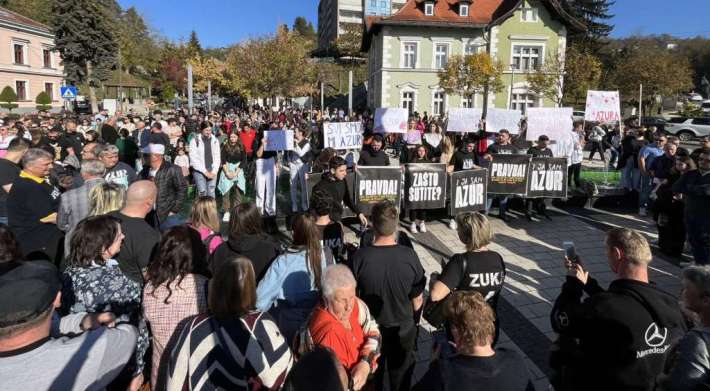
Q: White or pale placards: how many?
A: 7